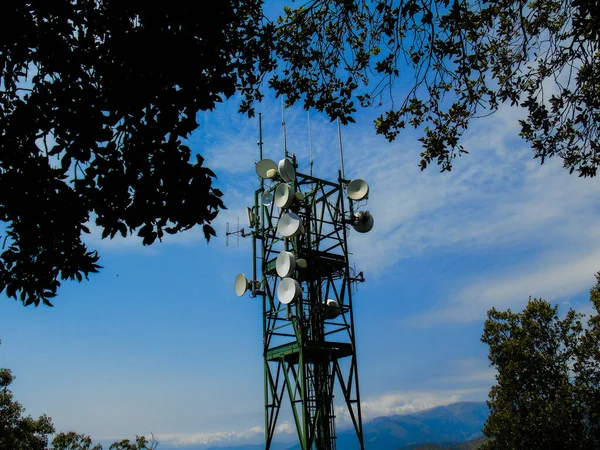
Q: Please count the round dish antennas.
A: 11